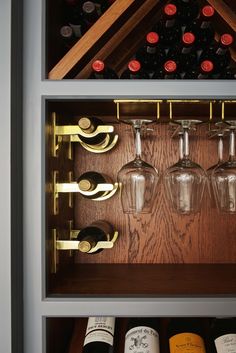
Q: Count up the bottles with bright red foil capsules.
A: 9